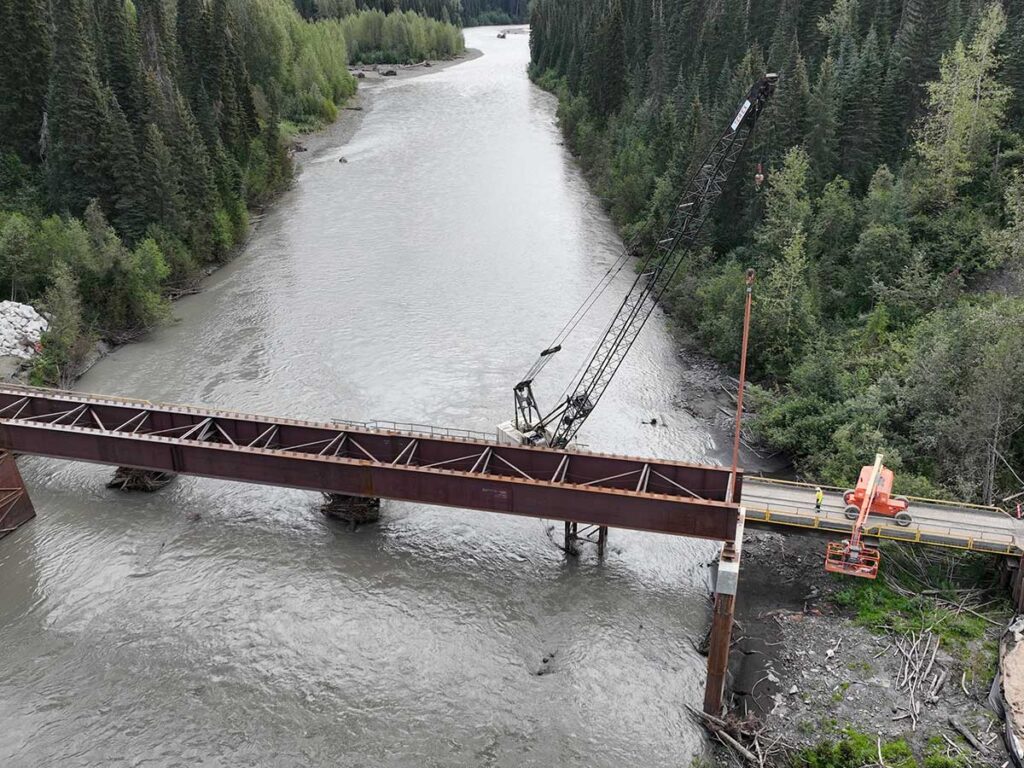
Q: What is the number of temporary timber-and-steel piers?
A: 3